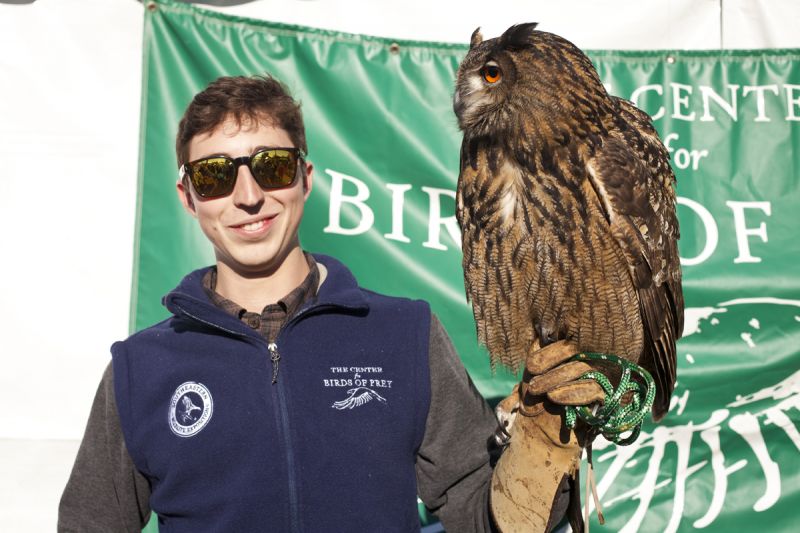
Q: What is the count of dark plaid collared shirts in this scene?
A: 1